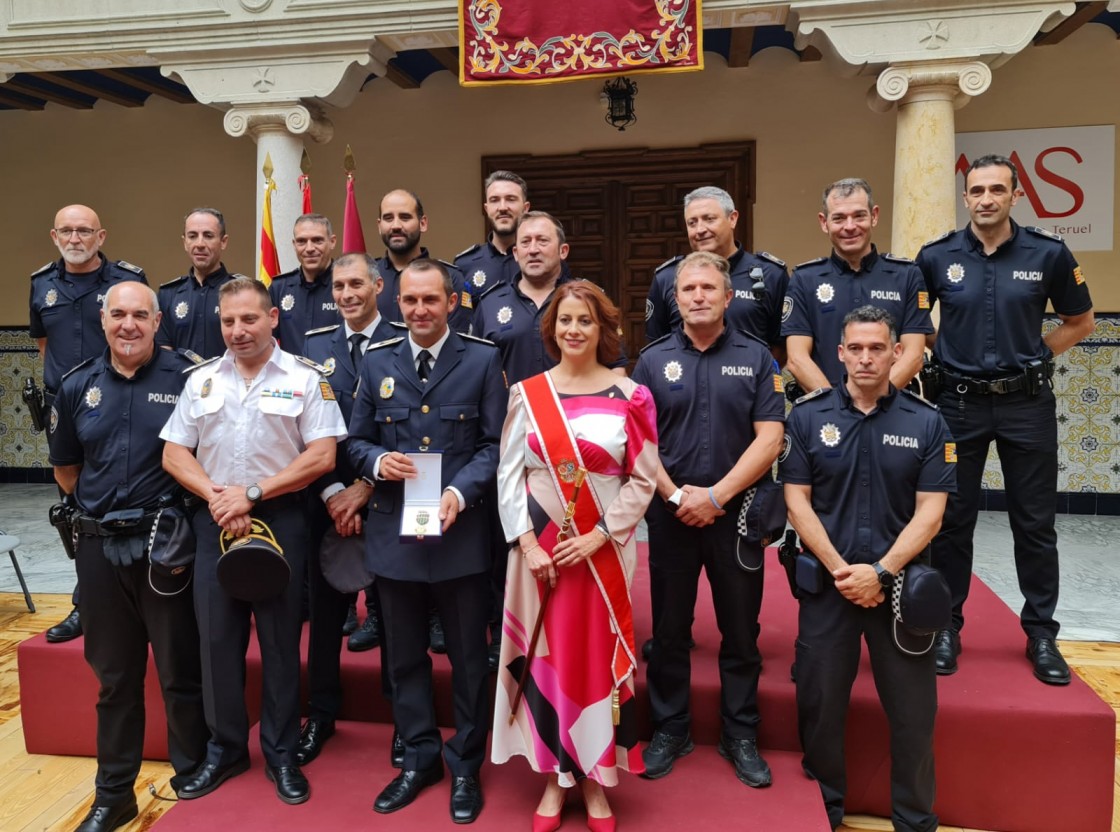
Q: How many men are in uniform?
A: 15